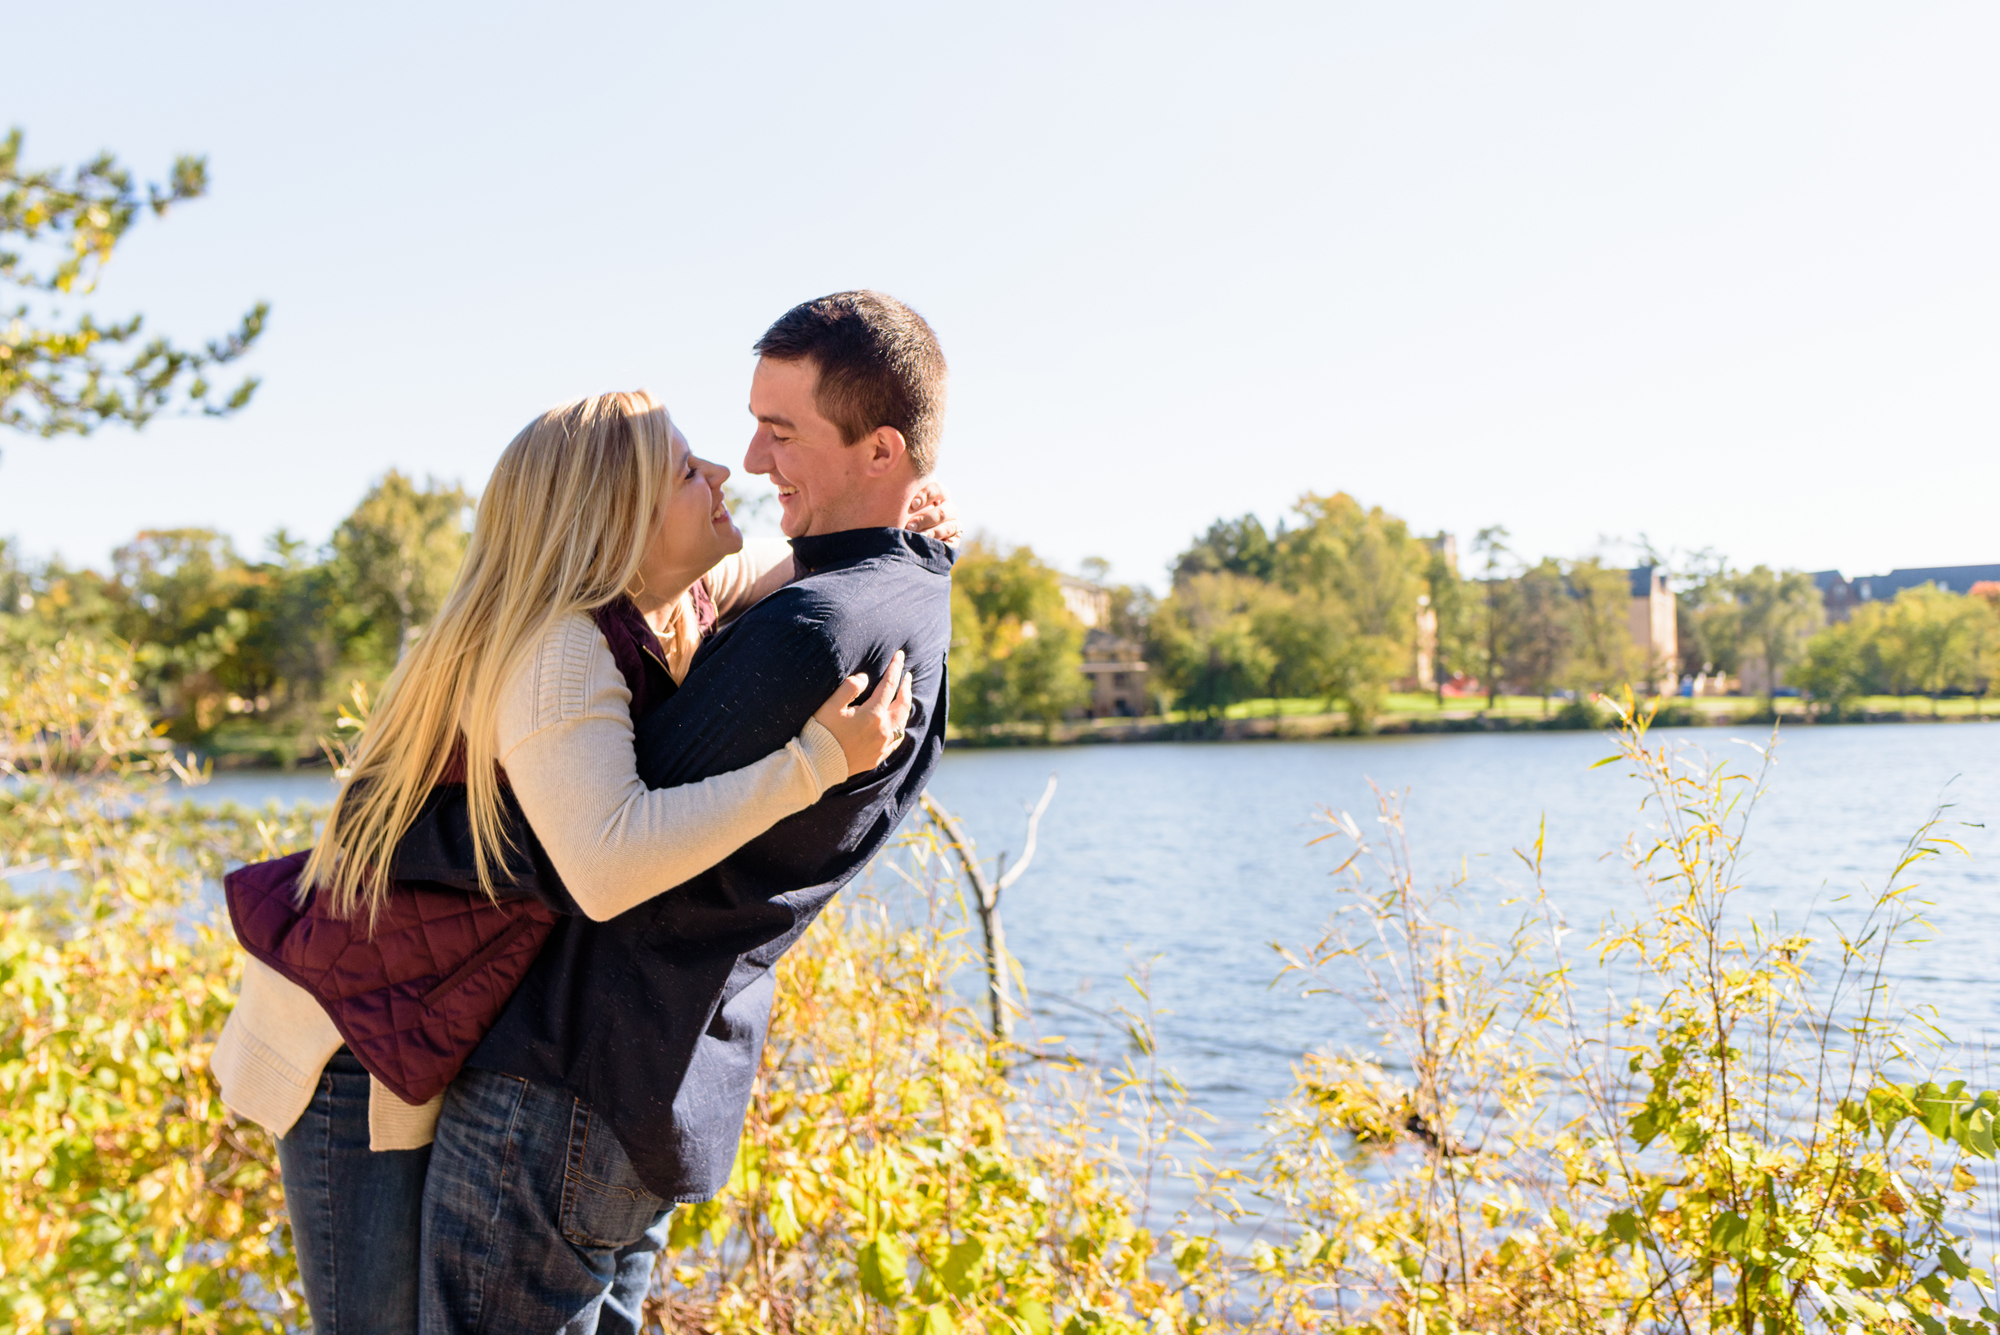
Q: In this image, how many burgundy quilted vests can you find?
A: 1